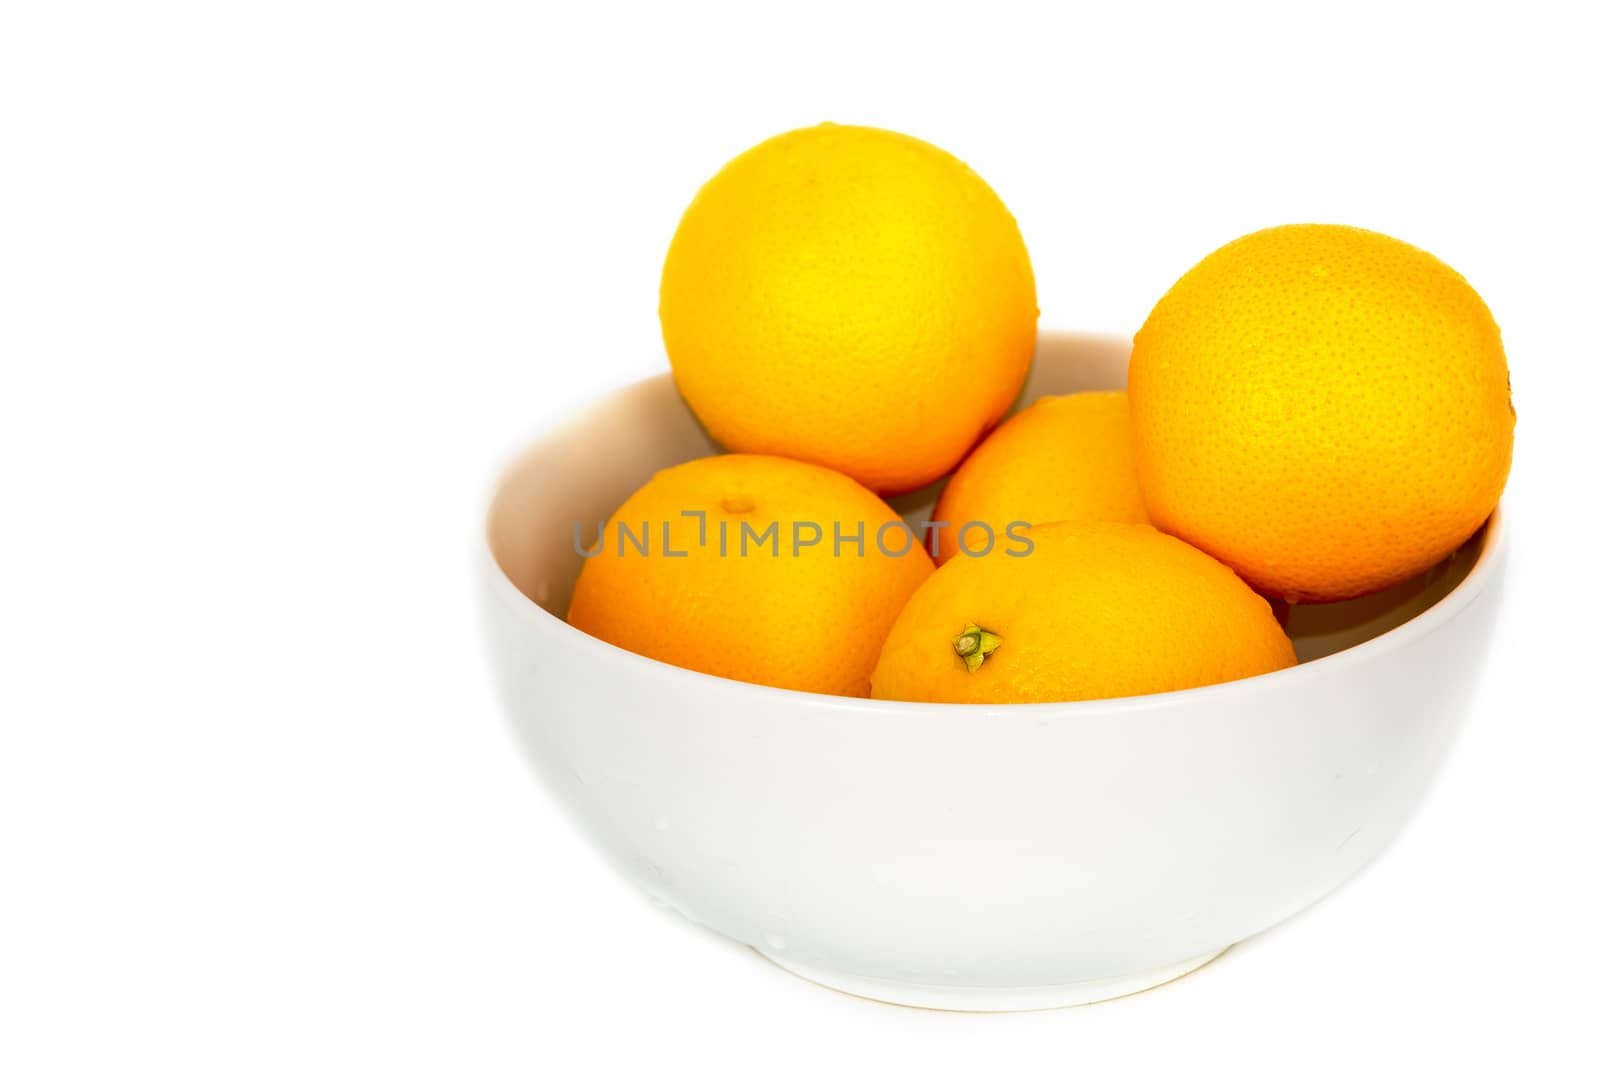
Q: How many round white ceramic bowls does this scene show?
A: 1